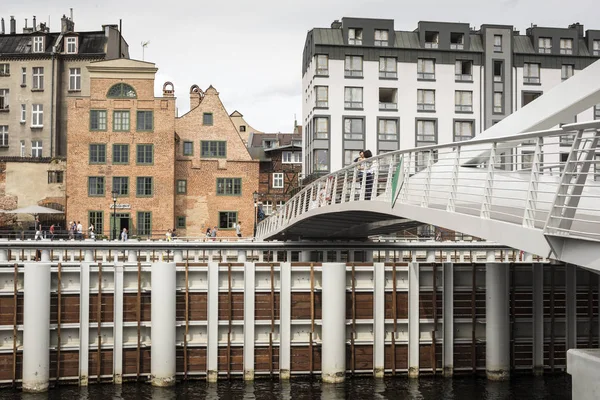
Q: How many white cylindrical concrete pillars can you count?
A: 4